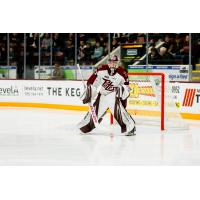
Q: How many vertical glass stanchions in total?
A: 8